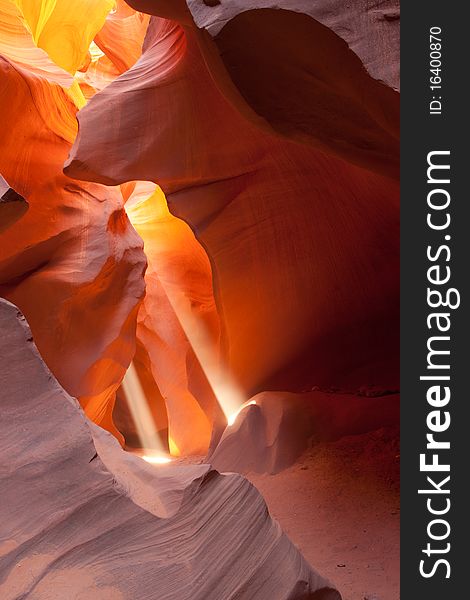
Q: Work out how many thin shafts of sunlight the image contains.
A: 2